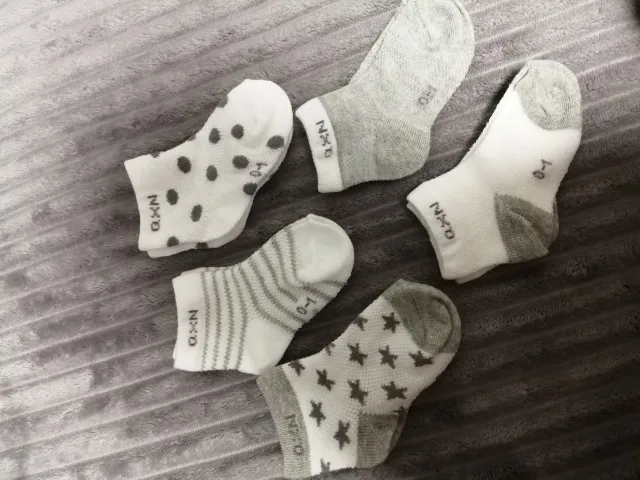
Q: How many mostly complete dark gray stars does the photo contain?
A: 9